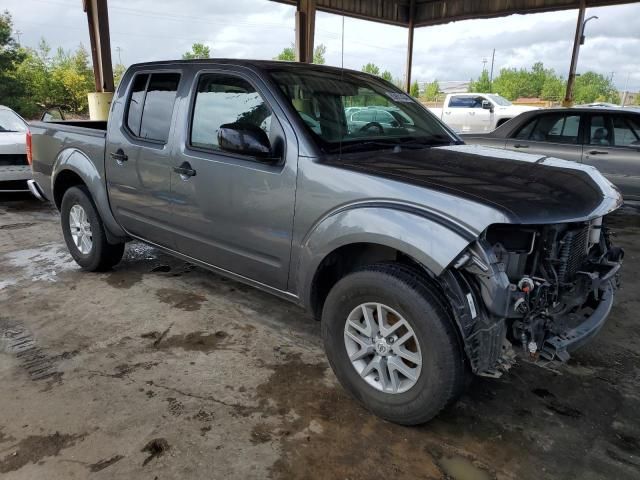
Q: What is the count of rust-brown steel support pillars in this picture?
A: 4